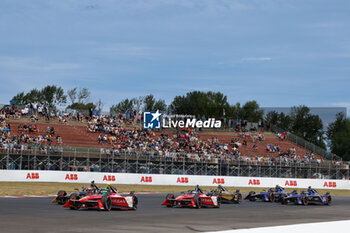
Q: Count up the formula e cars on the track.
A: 6